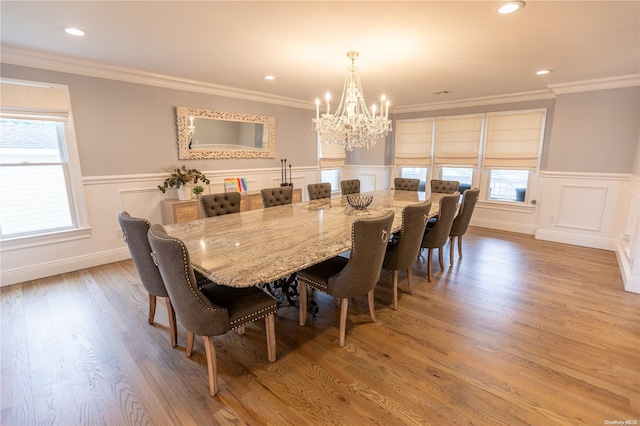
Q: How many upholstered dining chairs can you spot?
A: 12